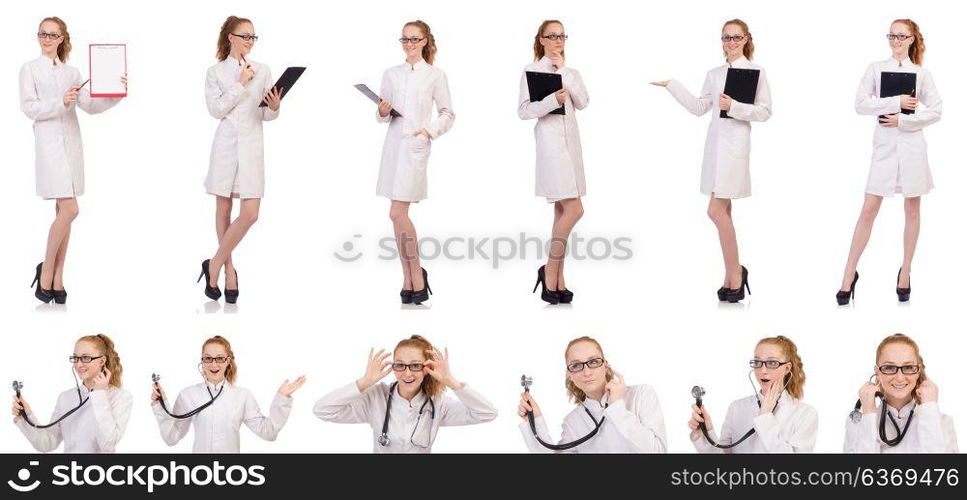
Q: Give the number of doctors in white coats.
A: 12